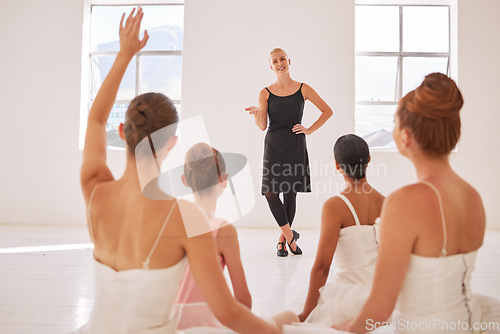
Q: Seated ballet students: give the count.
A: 4